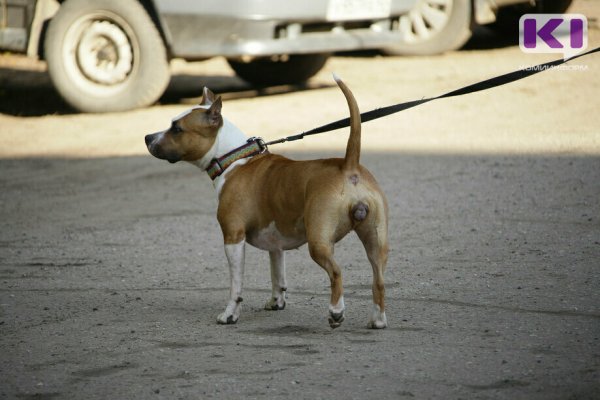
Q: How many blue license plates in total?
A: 0